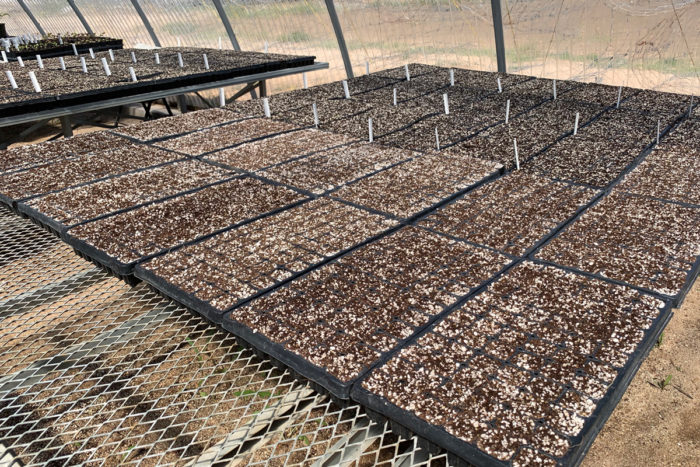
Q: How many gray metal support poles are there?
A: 6